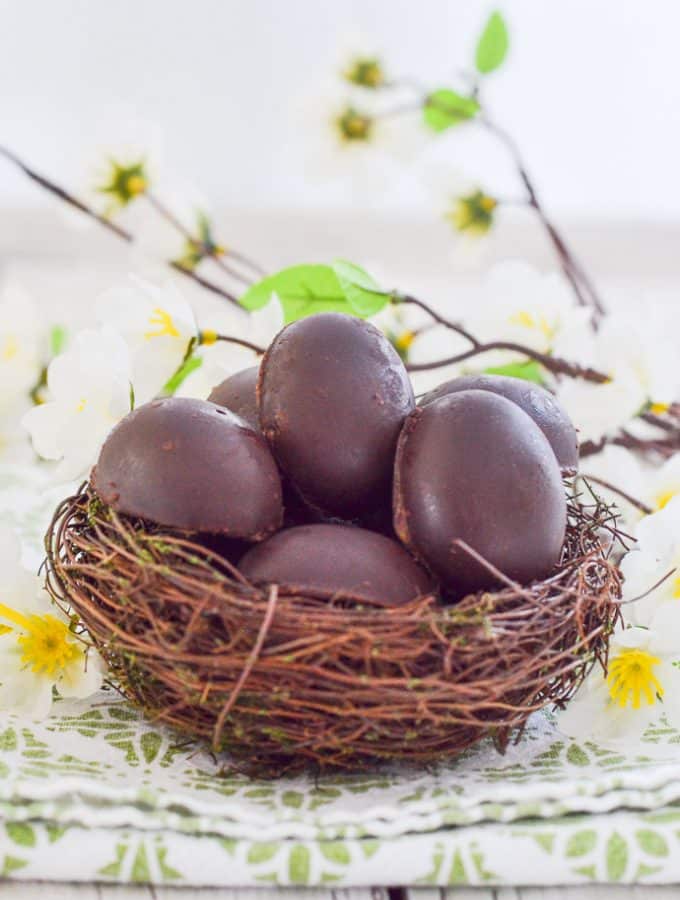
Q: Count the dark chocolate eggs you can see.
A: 6